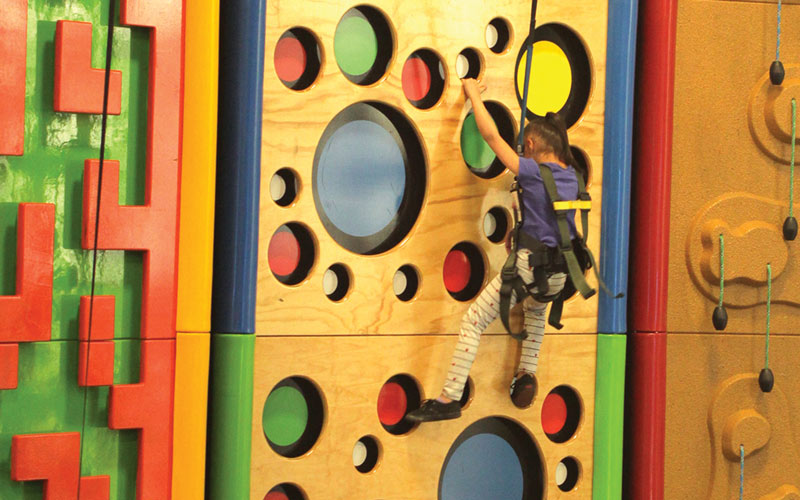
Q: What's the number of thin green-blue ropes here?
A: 5